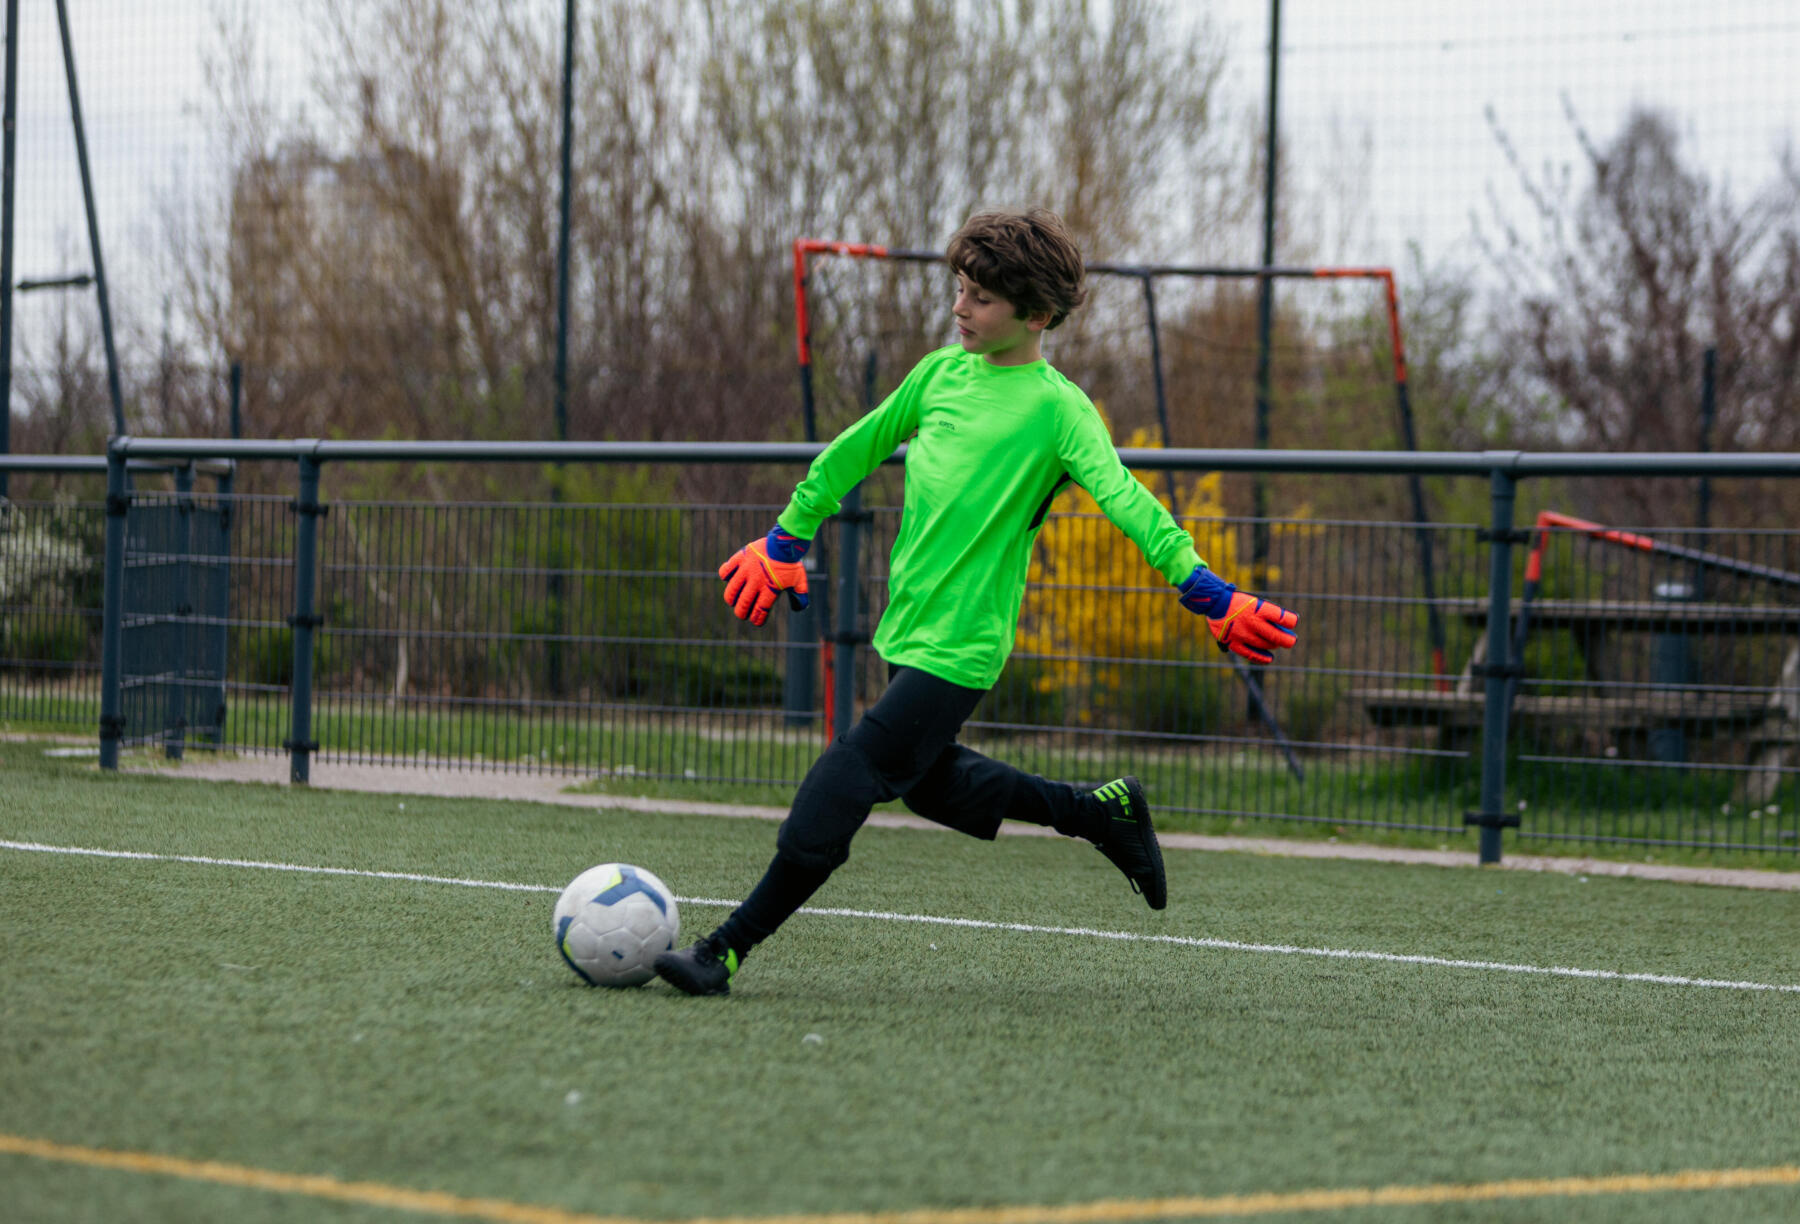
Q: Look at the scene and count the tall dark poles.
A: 4